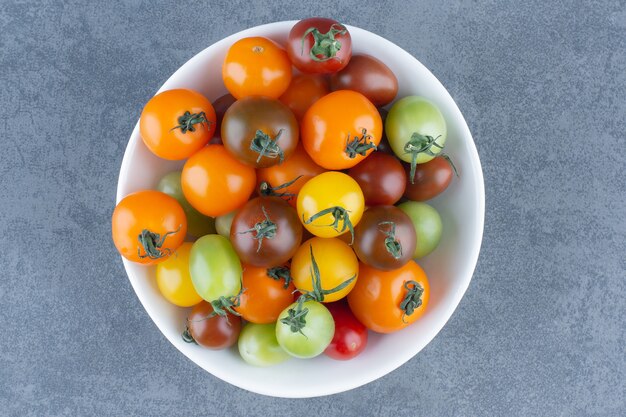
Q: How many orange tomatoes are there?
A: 9